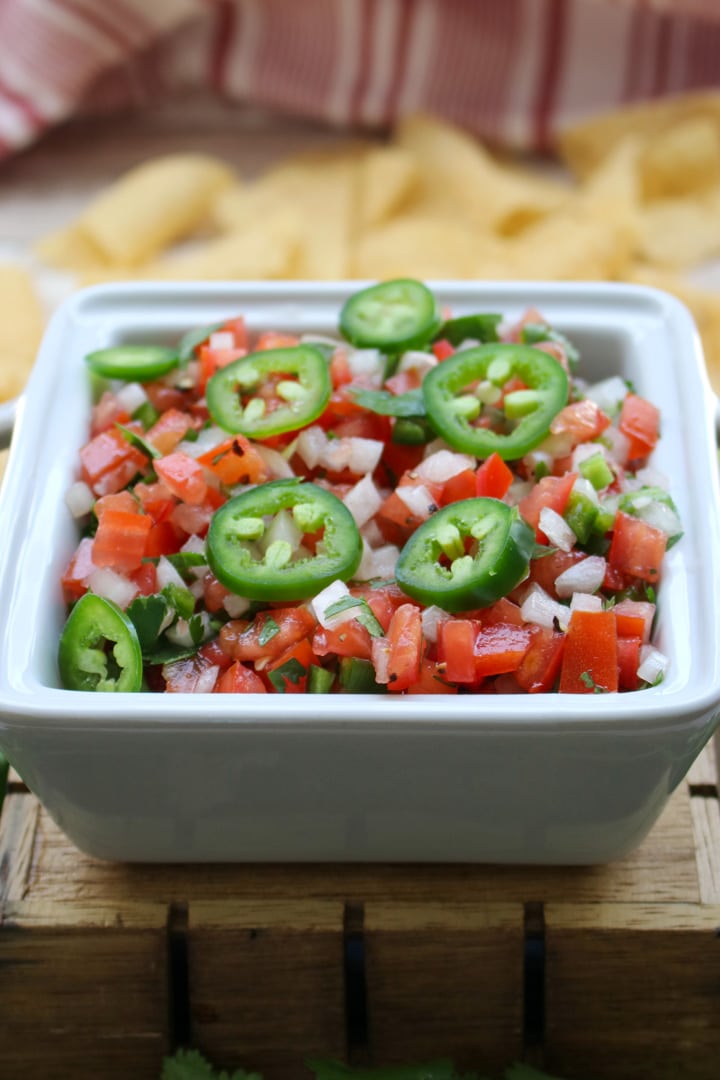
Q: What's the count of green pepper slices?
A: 7